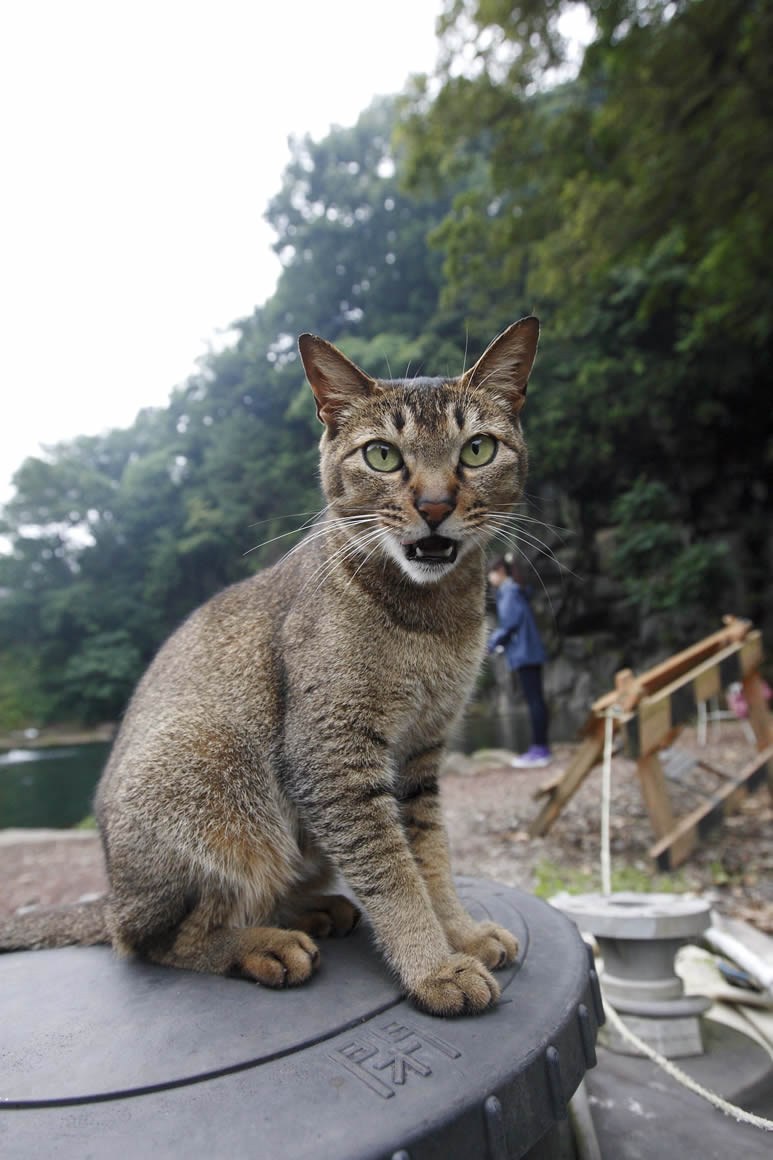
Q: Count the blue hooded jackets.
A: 1